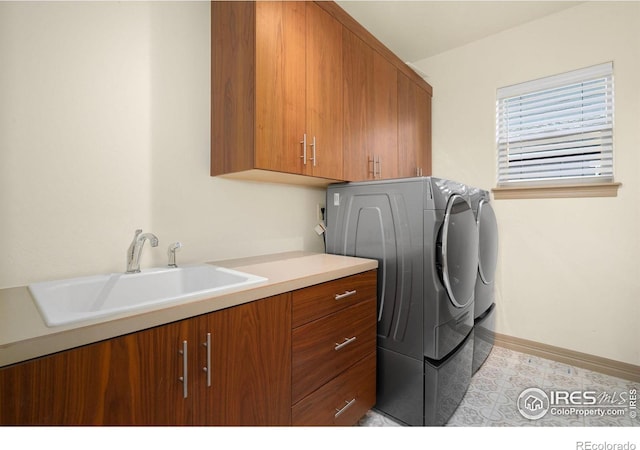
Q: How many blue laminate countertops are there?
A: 0